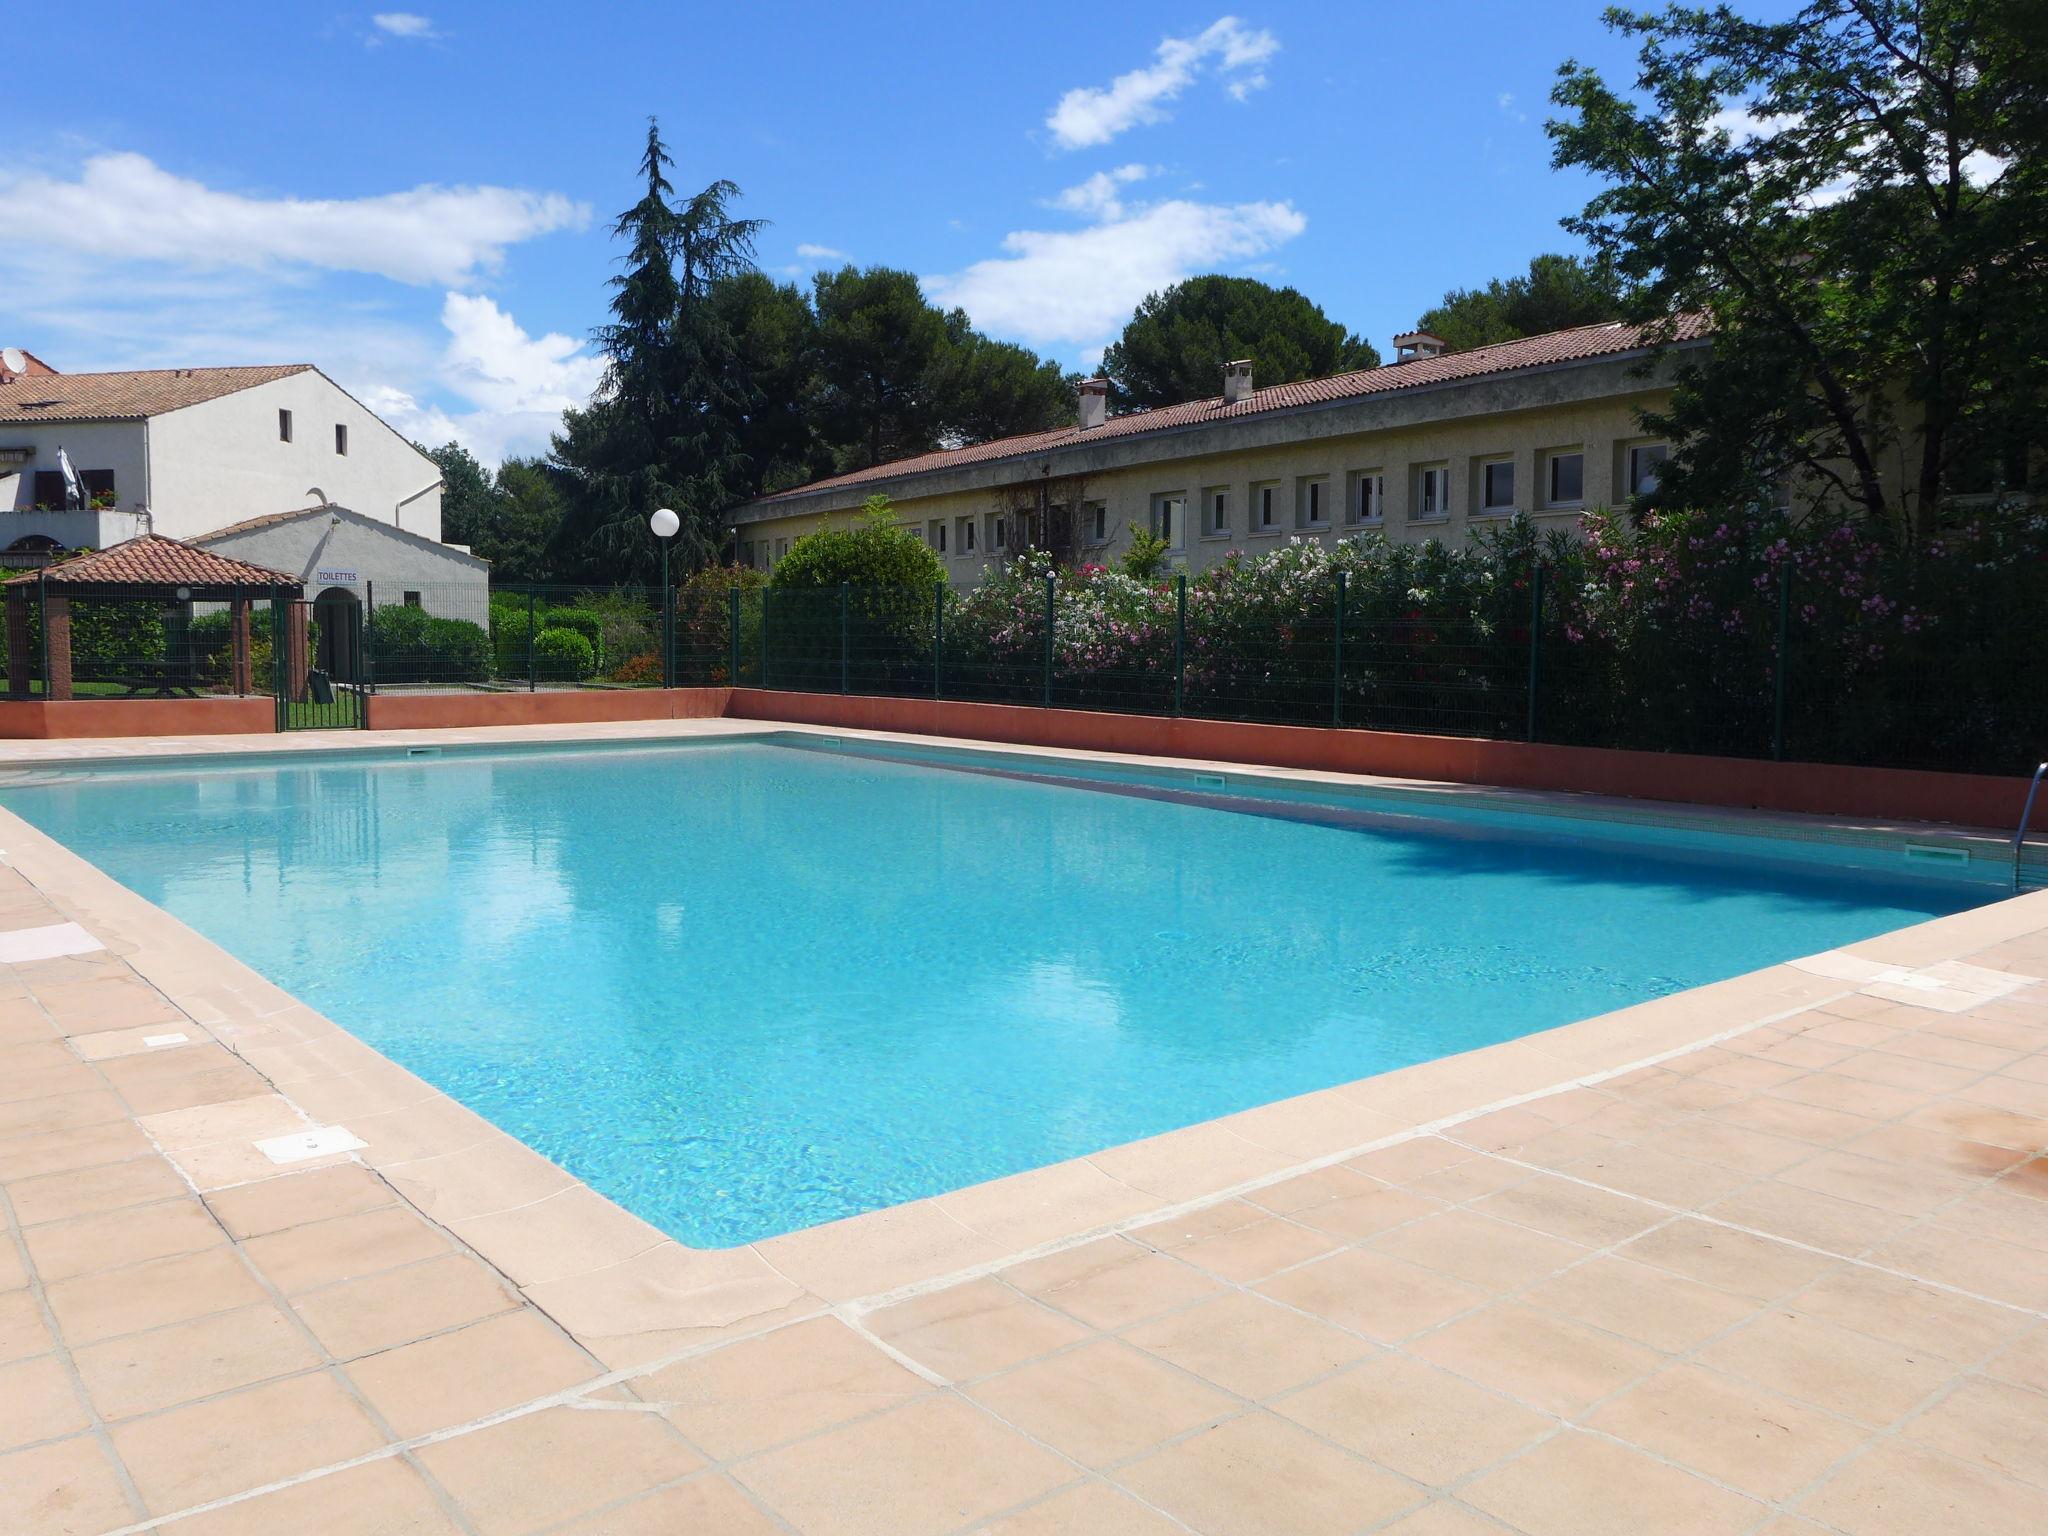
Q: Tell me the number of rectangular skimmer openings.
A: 4